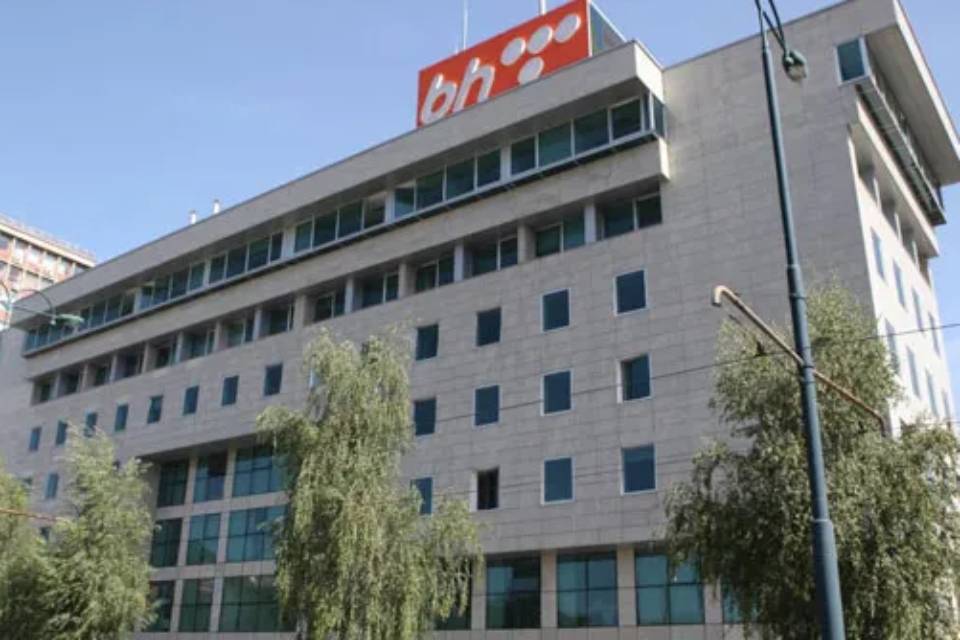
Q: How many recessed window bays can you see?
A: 14